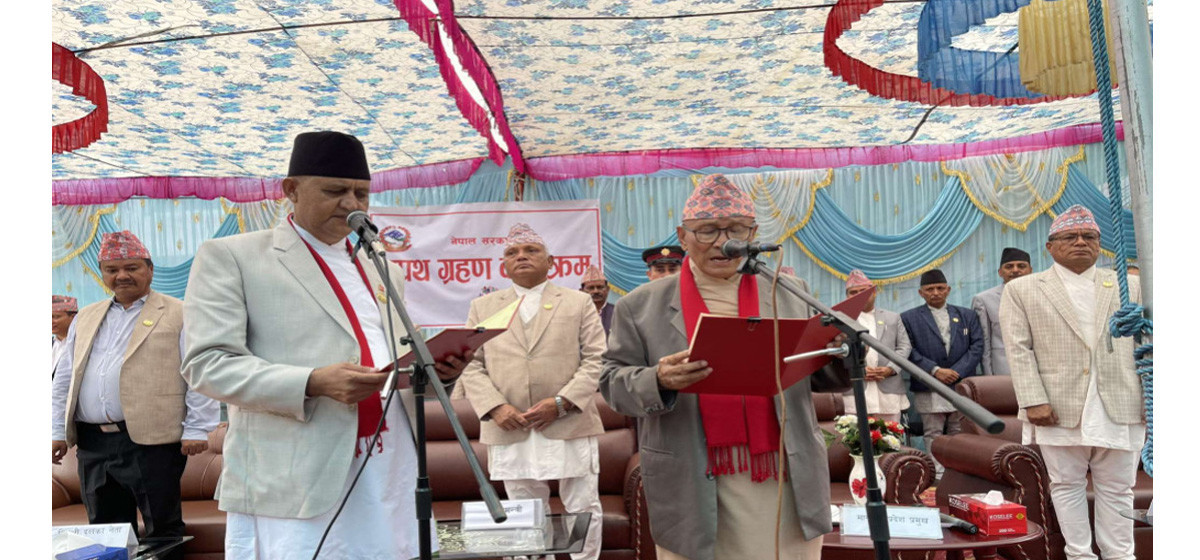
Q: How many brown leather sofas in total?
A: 4